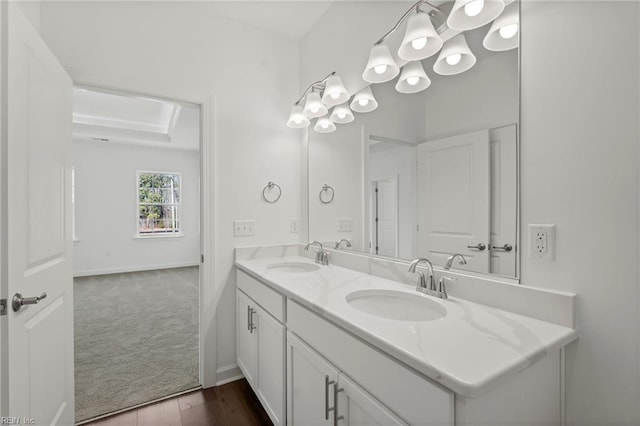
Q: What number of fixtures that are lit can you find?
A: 2